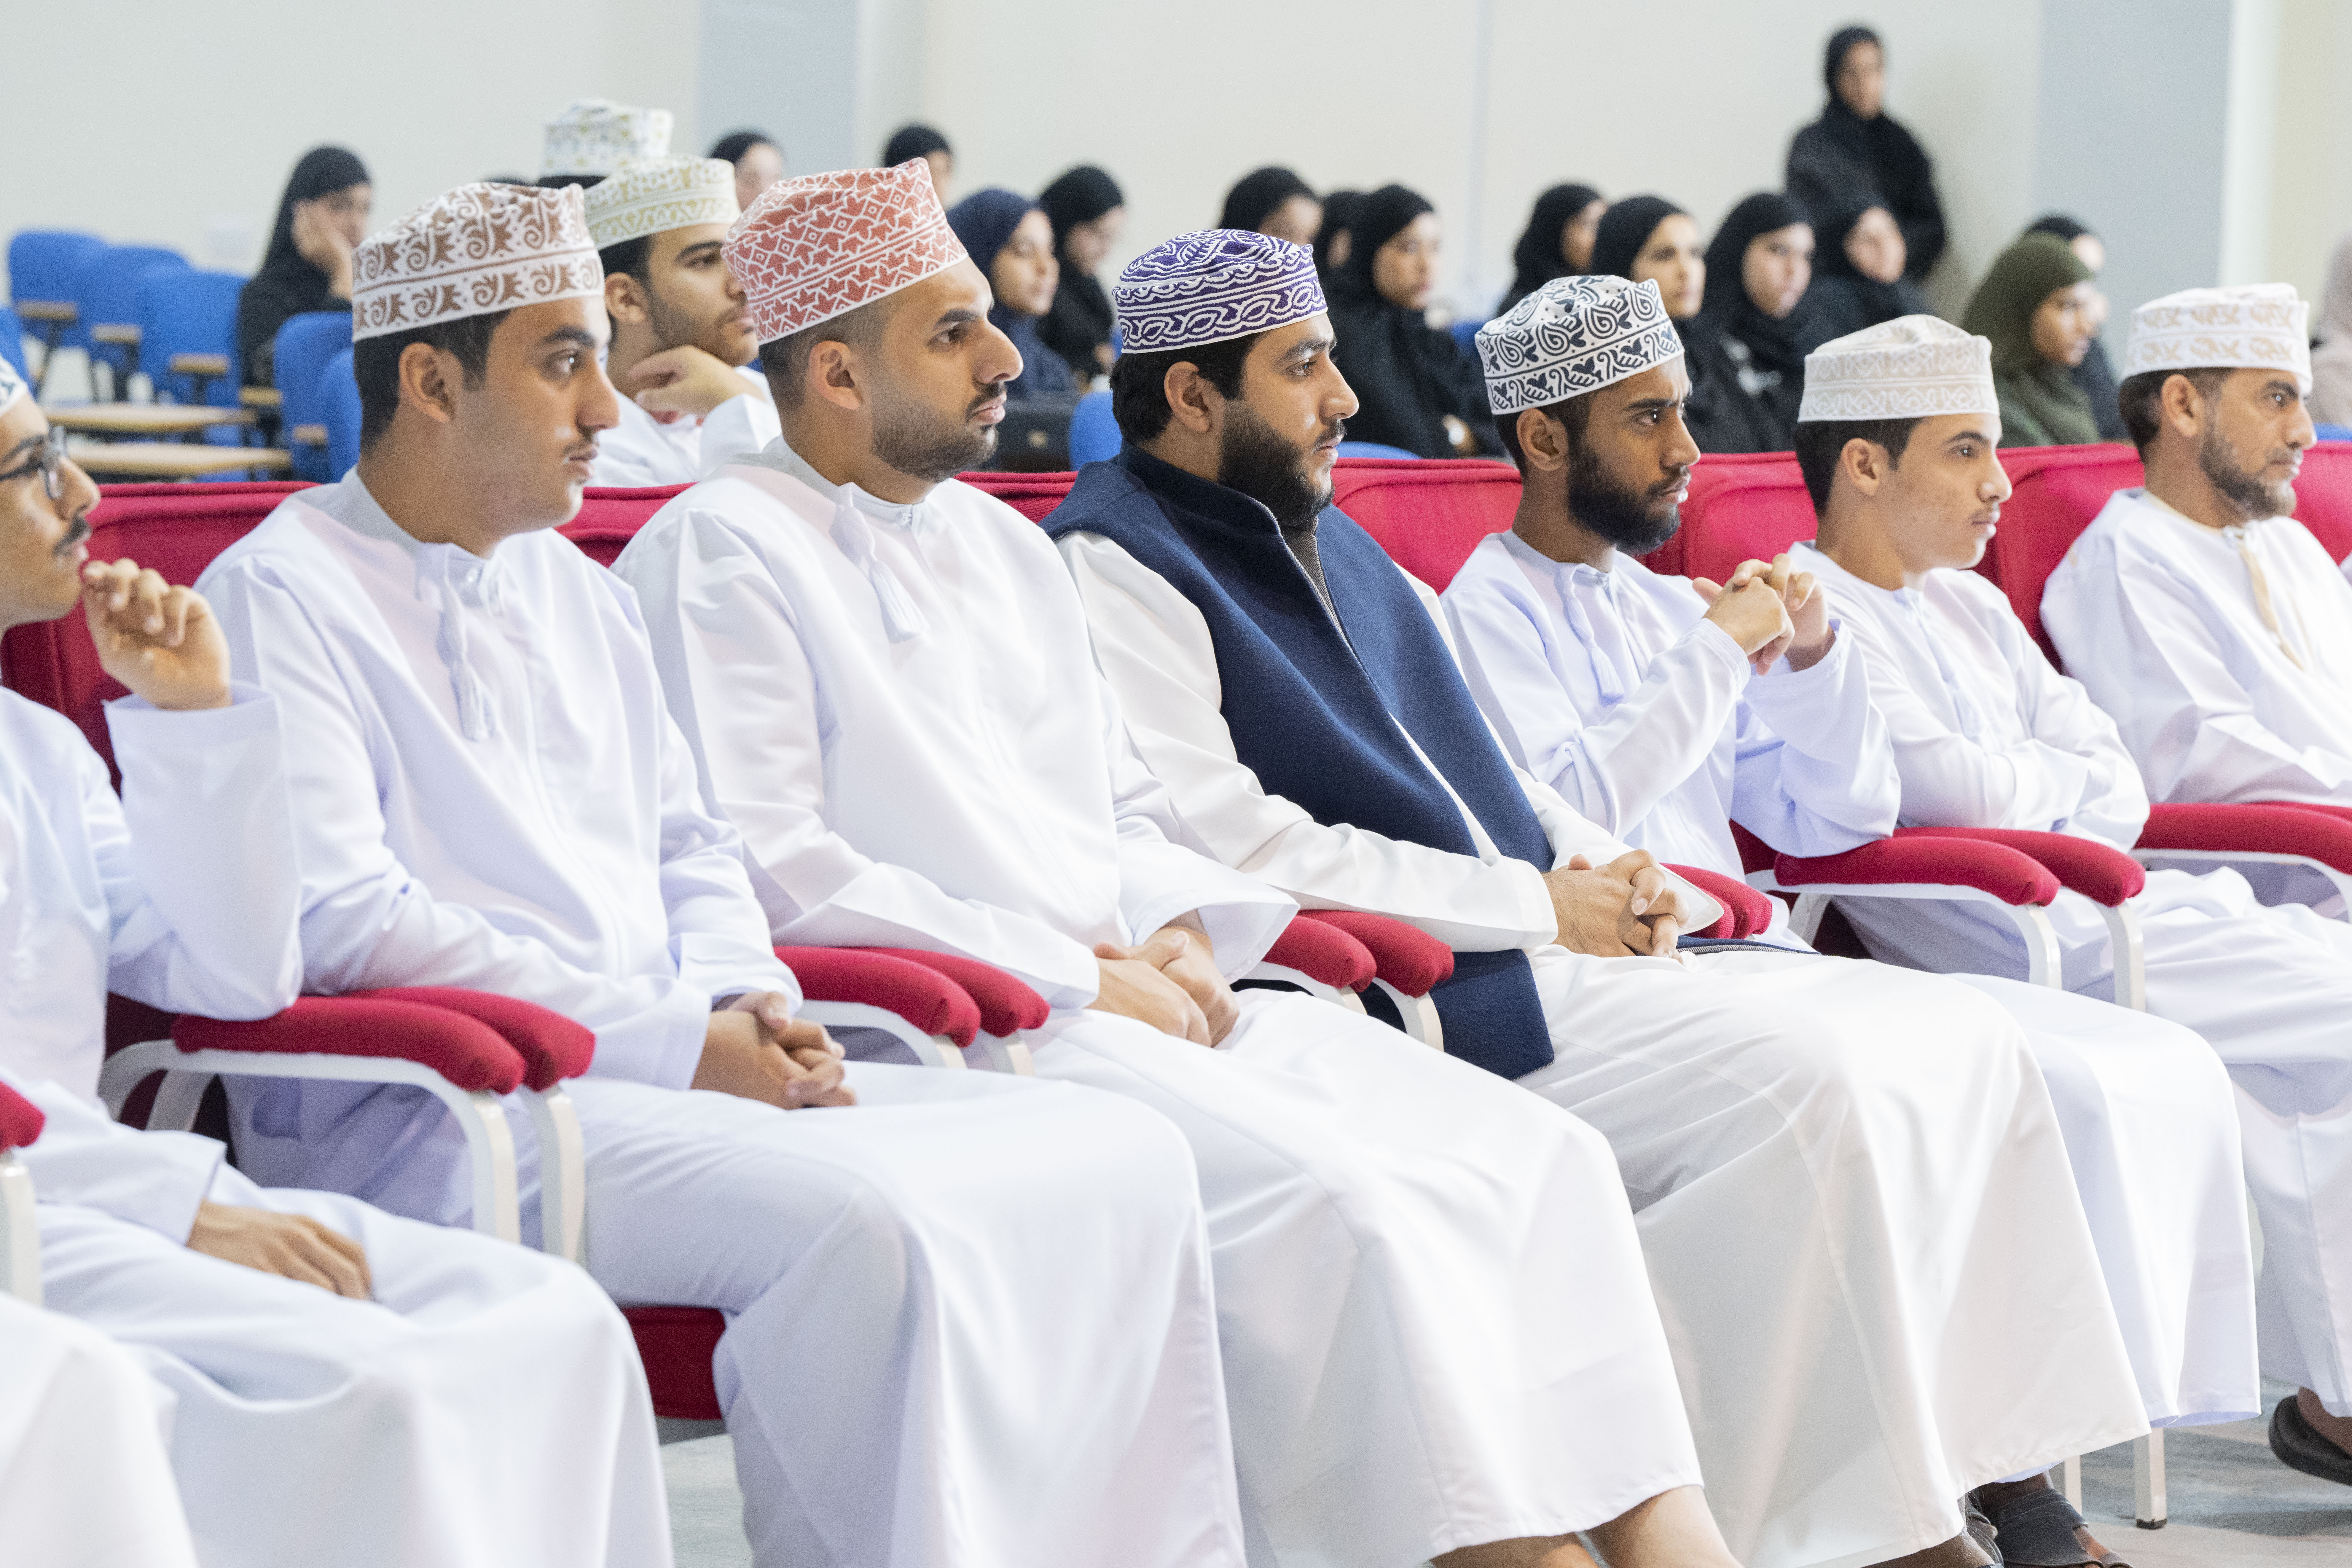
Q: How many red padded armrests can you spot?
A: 13